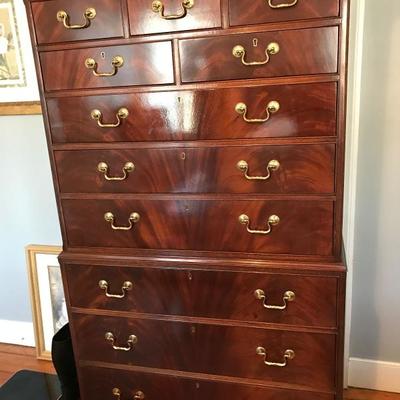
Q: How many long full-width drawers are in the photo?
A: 6